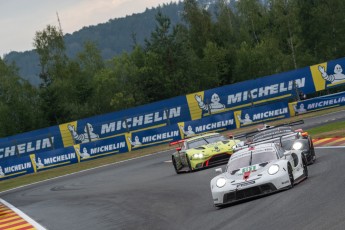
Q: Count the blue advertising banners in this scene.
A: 11